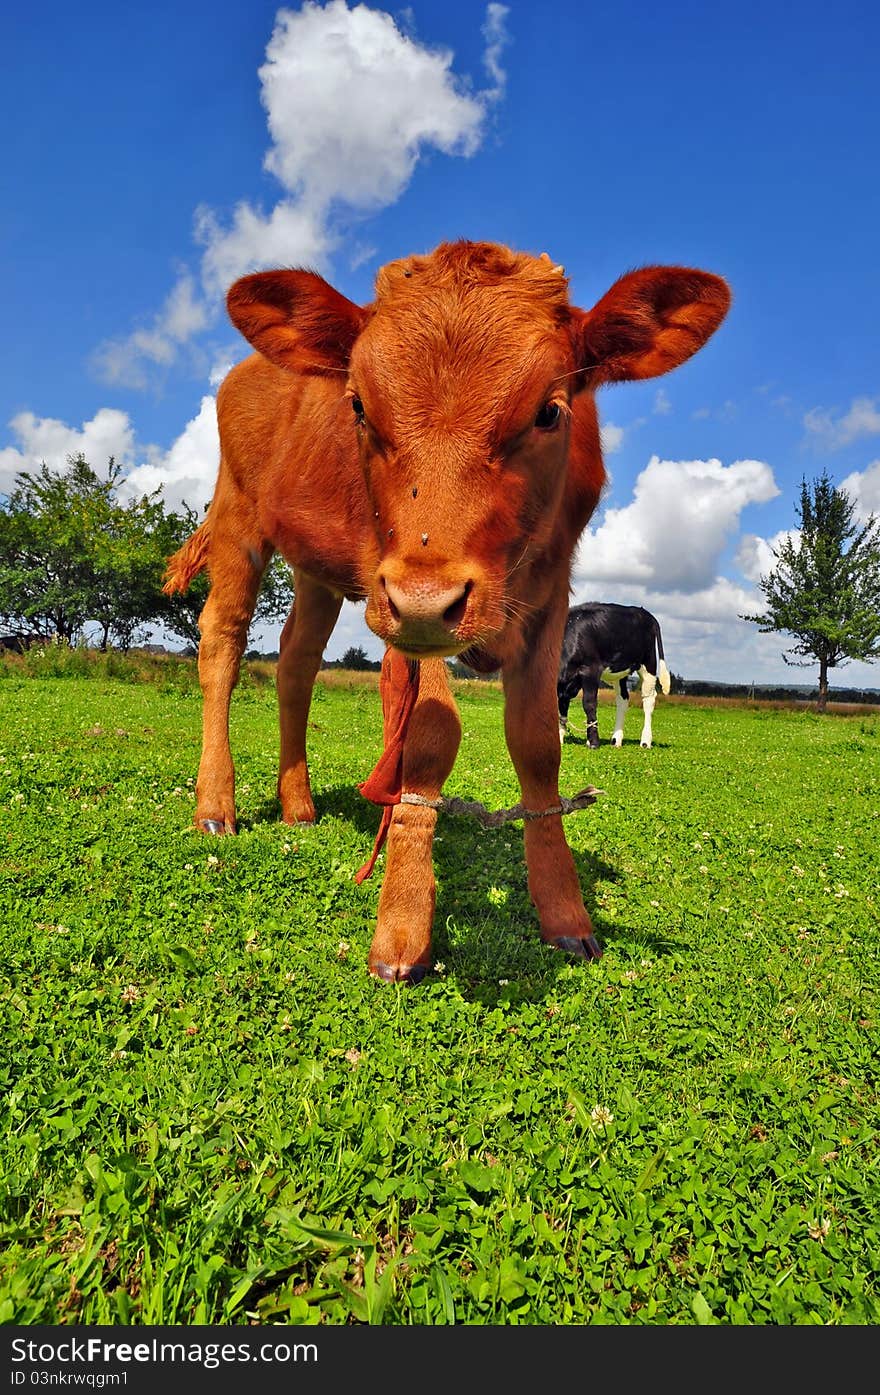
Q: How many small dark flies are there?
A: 5